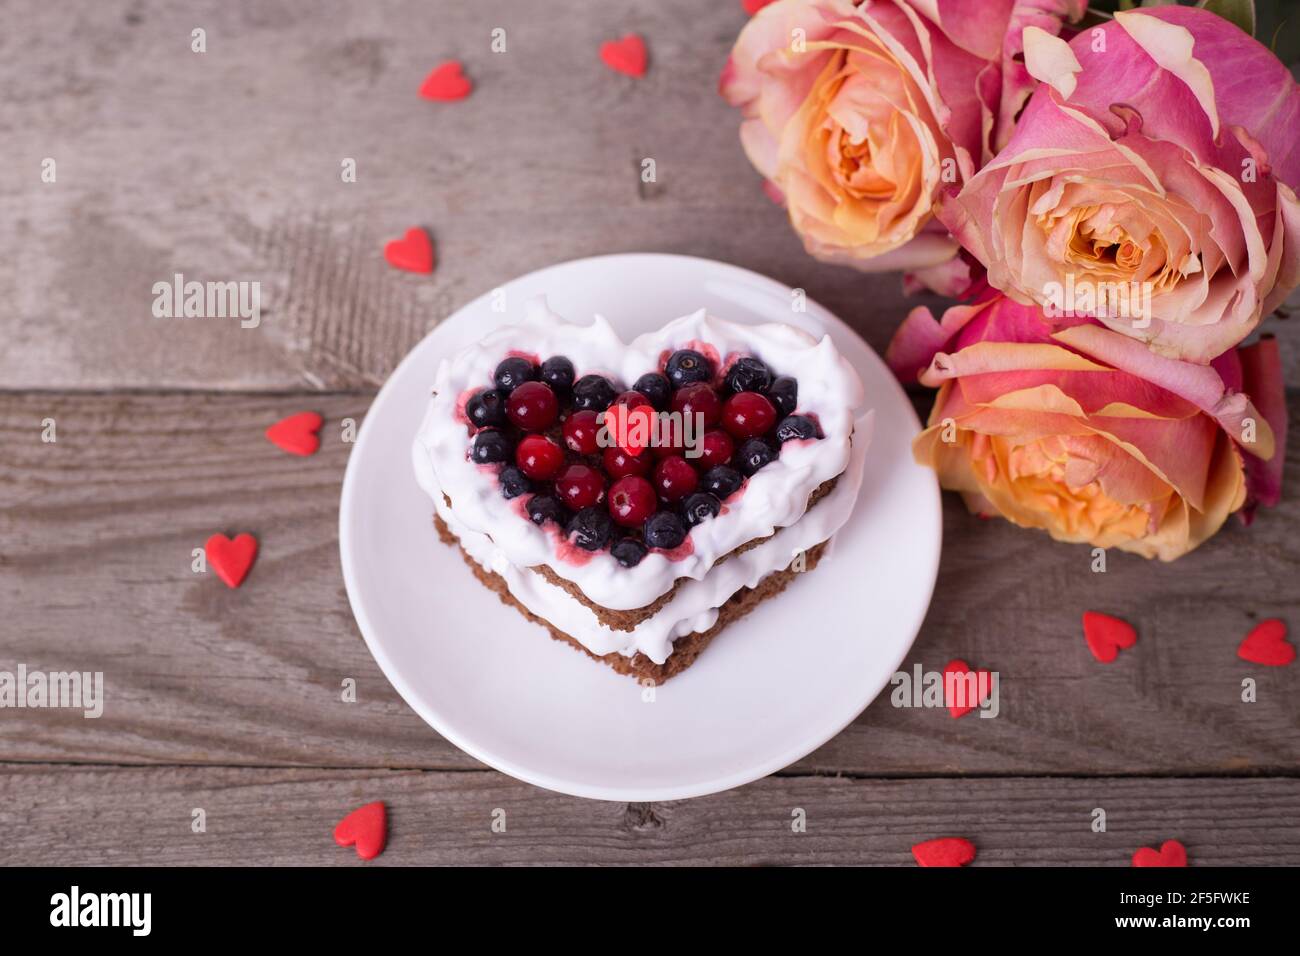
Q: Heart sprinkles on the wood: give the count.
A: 11